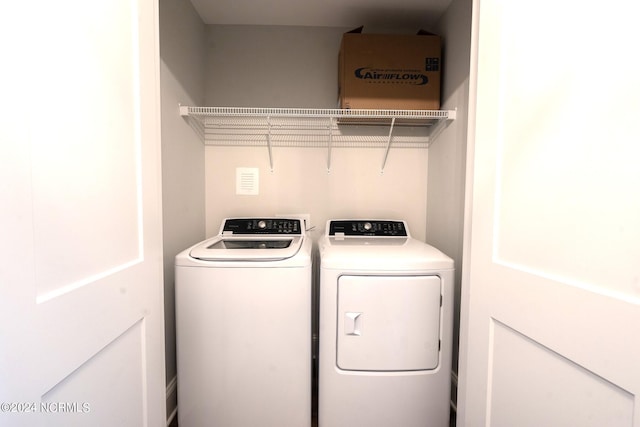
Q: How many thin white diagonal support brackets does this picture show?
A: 3